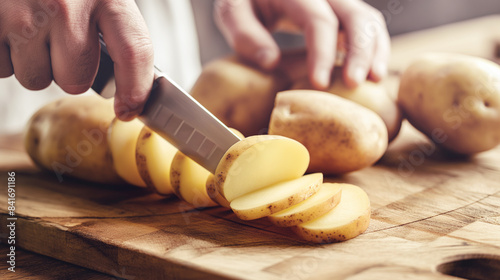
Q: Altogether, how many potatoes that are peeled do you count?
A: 0